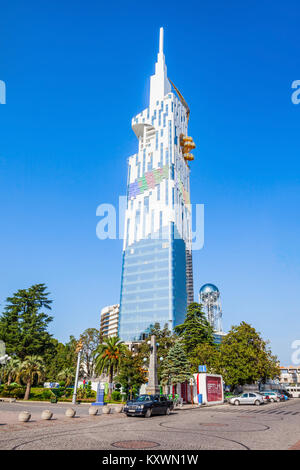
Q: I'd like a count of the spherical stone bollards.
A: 6